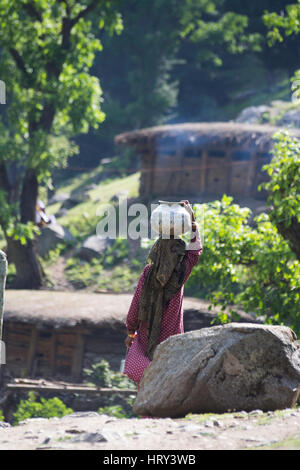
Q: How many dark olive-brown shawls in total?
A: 1